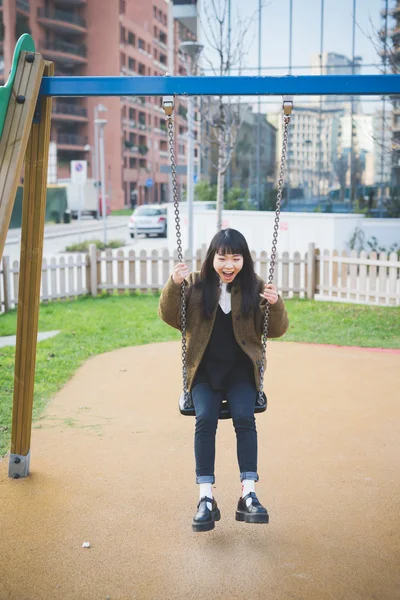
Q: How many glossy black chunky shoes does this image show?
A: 2